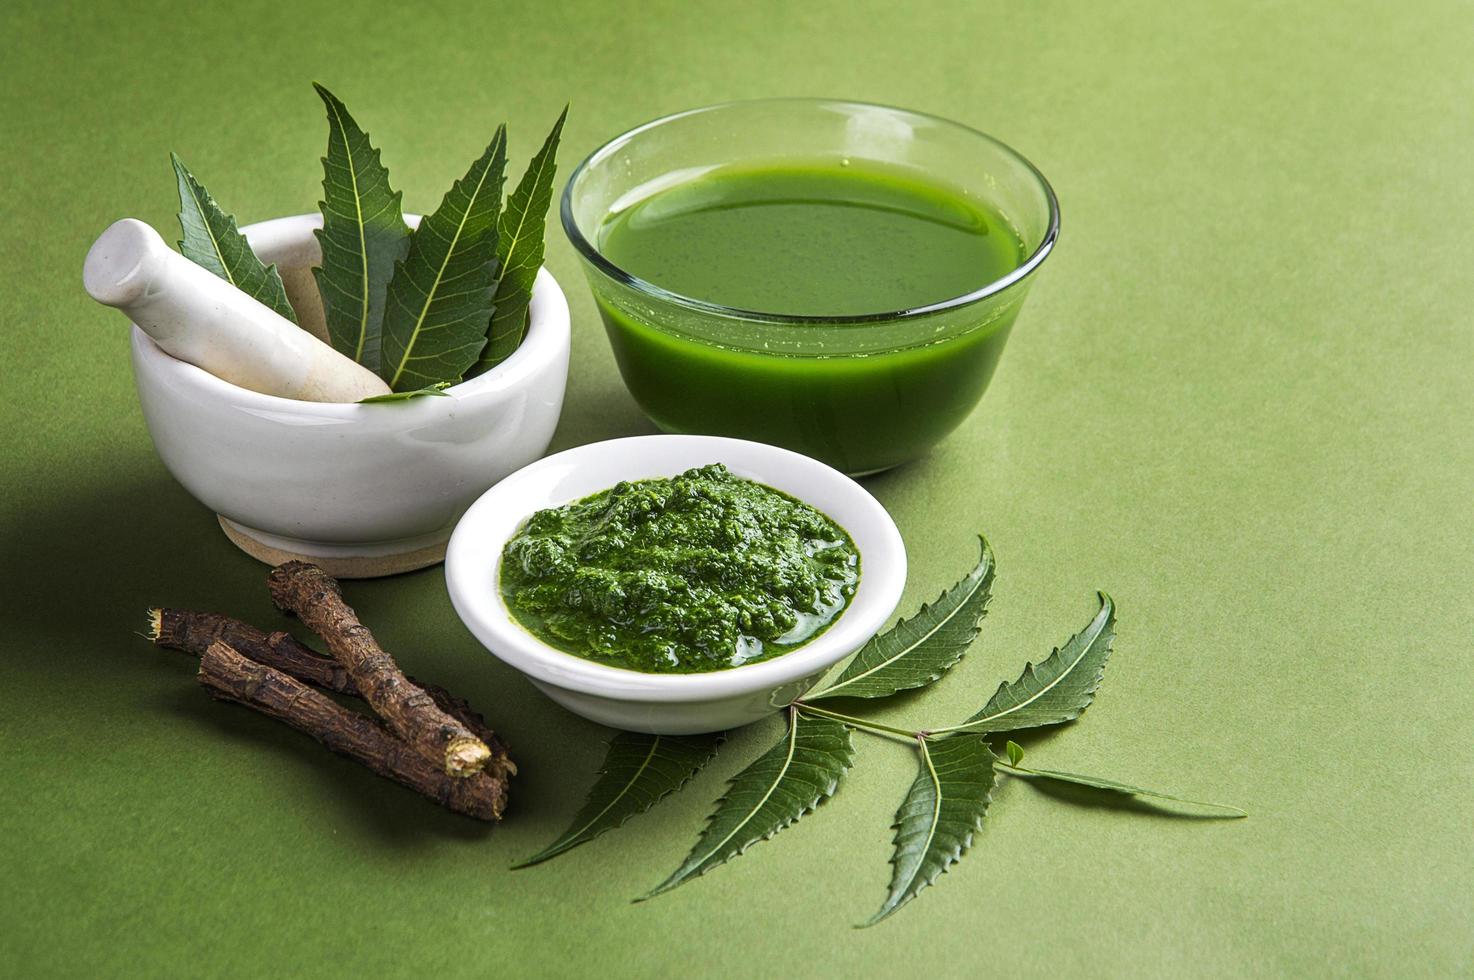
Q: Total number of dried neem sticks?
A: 3